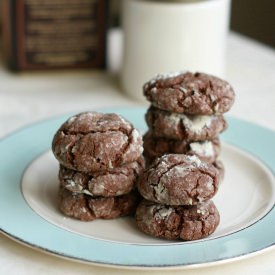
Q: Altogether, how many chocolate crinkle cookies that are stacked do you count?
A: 9